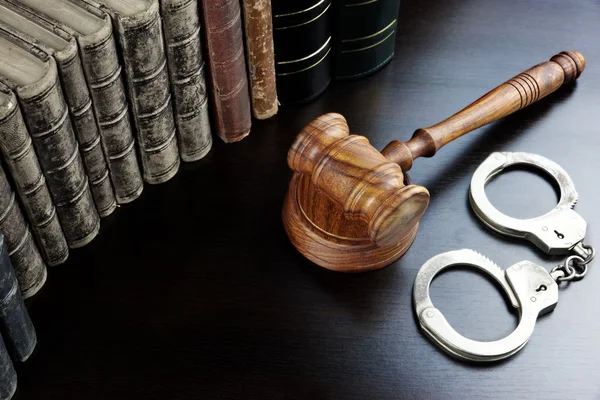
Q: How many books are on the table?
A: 13